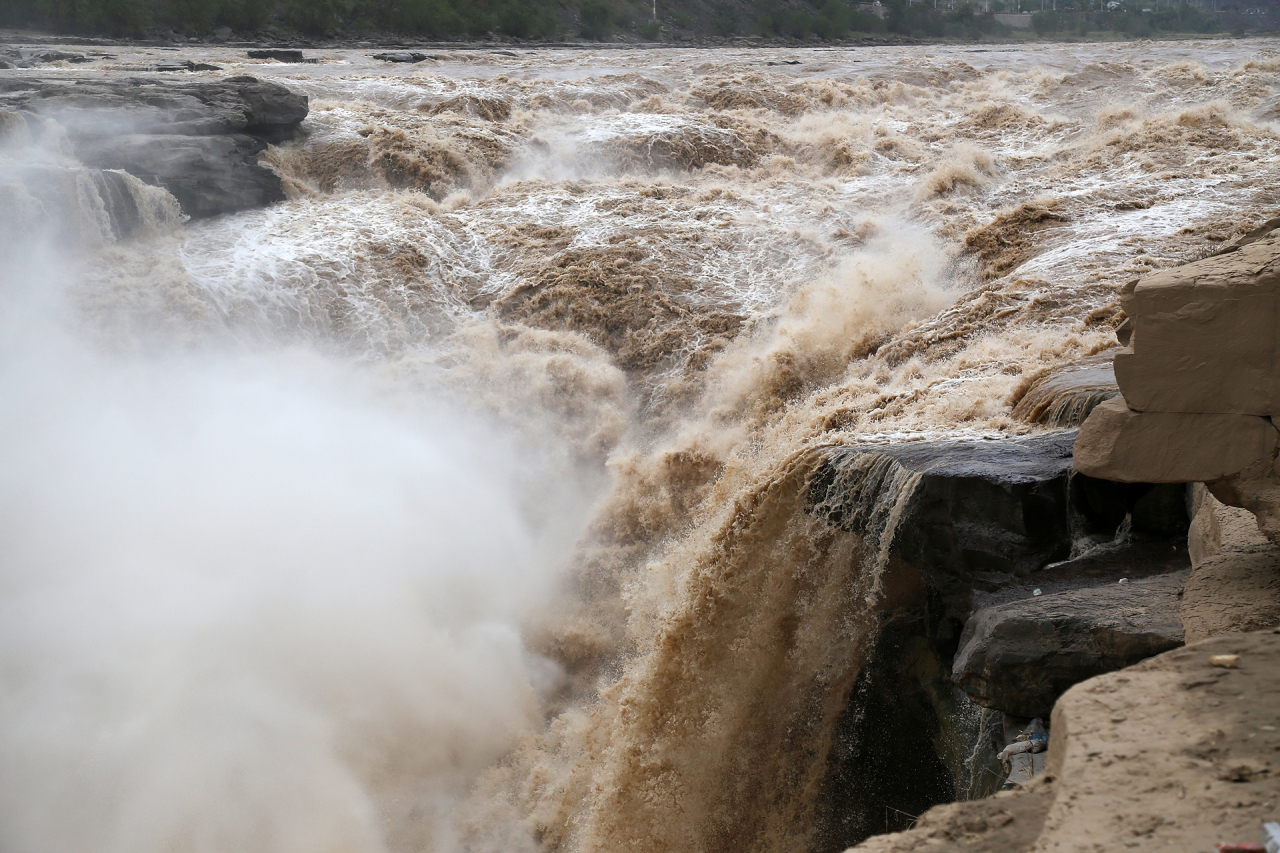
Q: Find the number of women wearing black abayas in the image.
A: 0